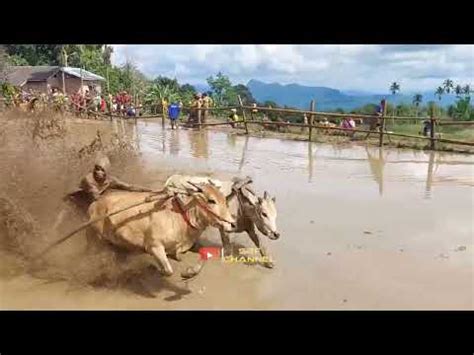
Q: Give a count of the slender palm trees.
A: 6